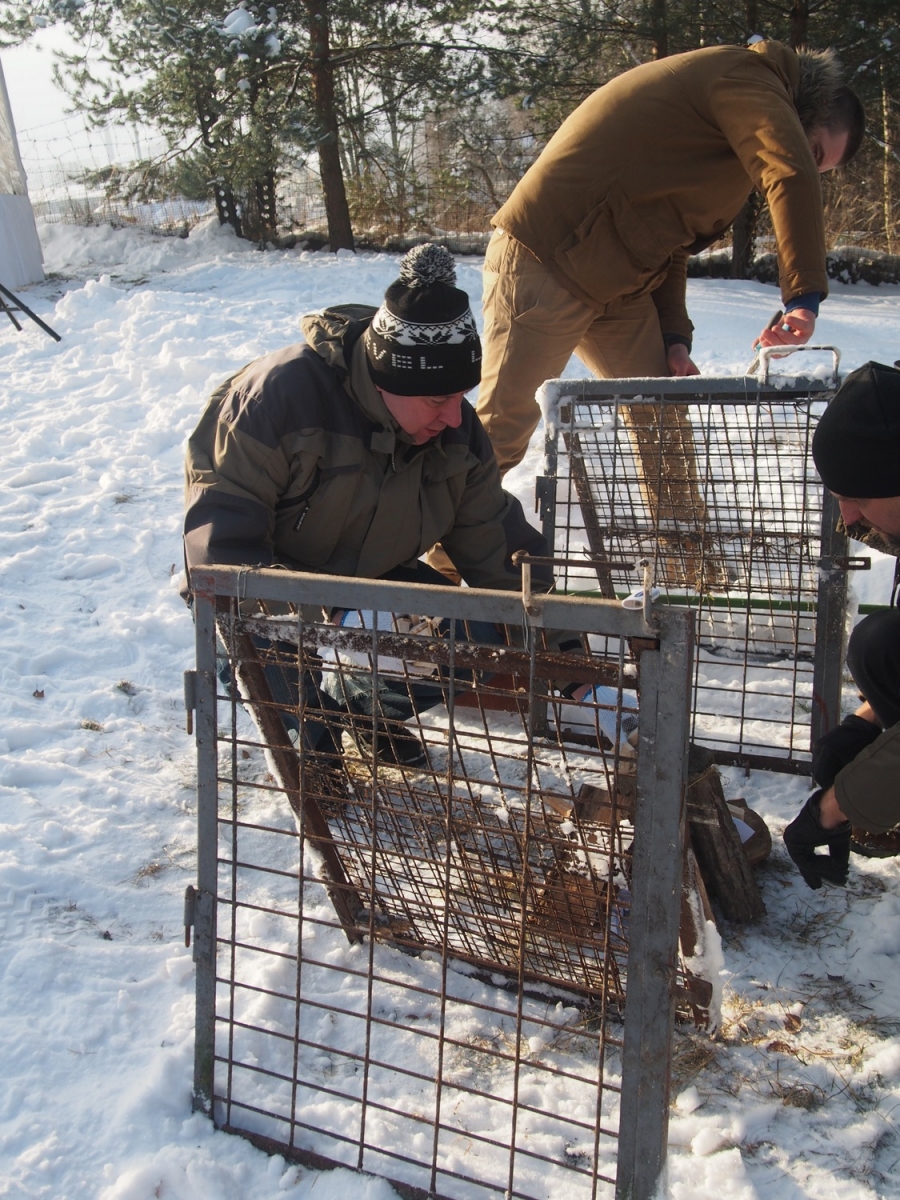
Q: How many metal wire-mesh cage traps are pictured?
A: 2